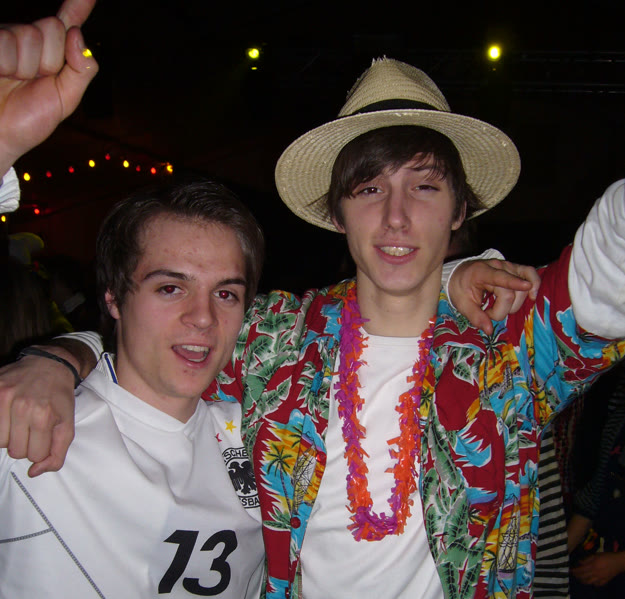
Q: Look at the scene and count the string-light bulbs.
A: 11